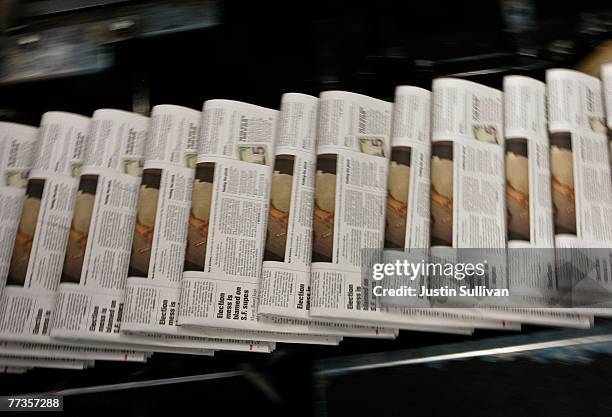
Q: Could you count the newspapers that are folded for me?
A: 12